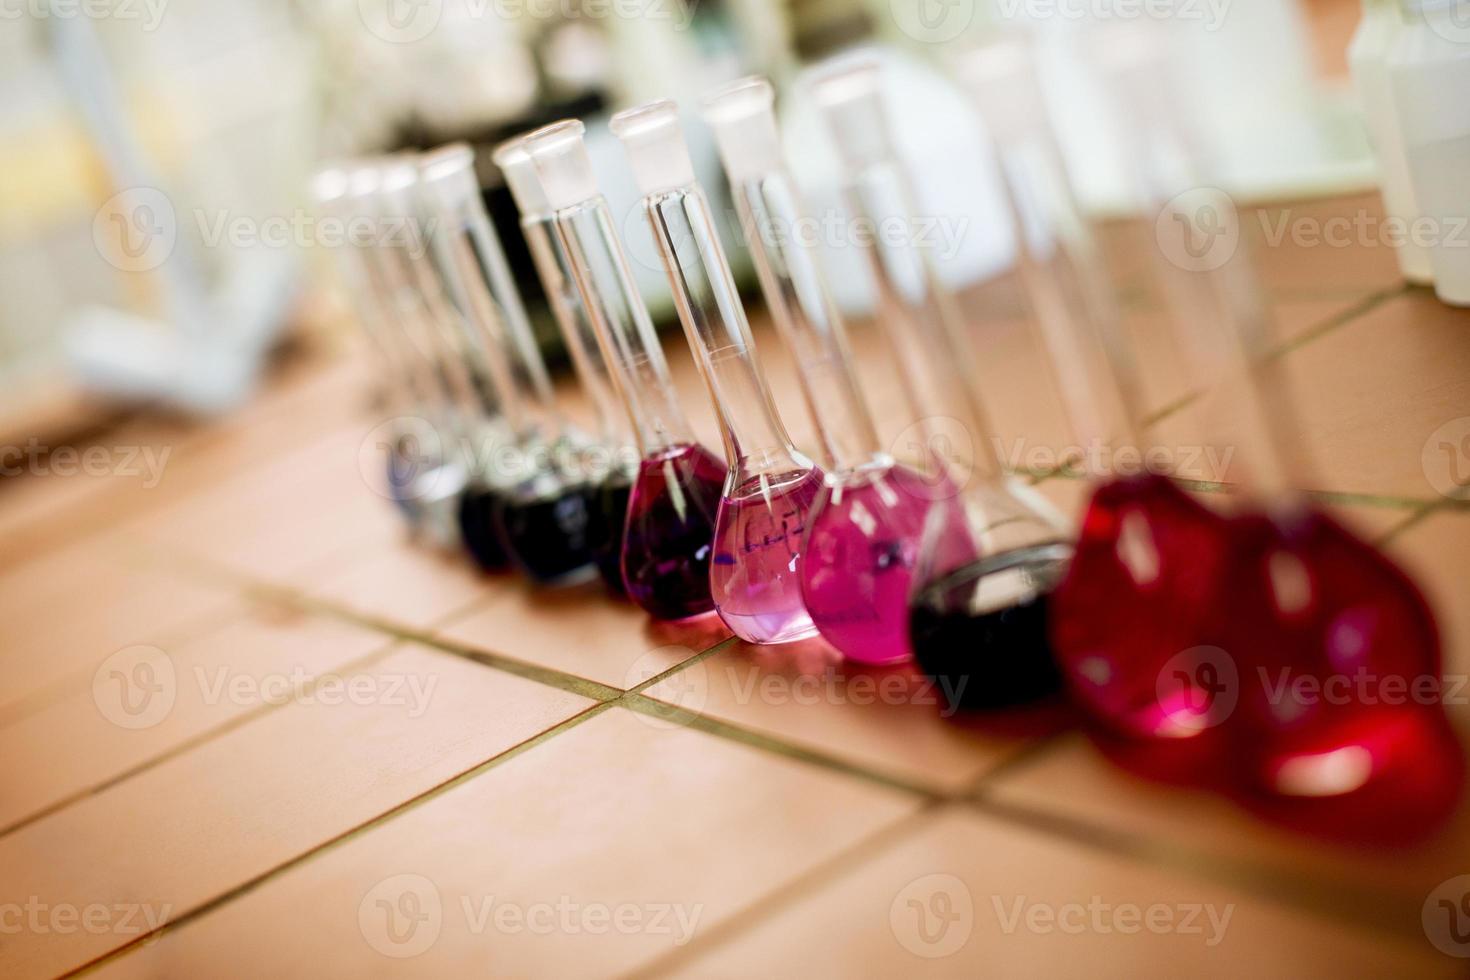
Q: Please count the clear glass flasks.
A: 11